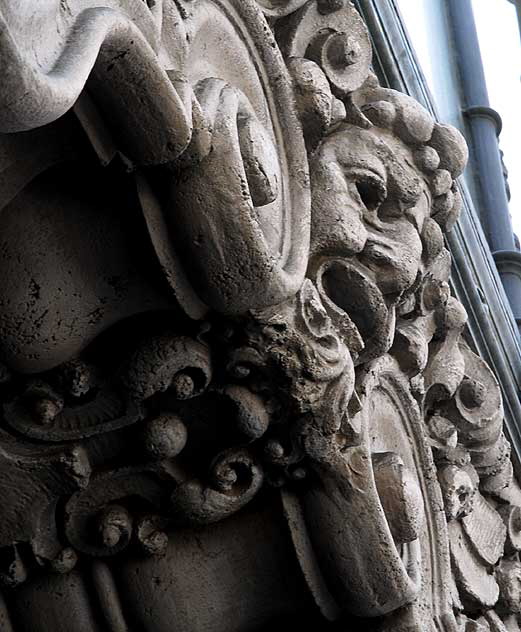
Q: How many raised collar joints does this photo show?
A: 2